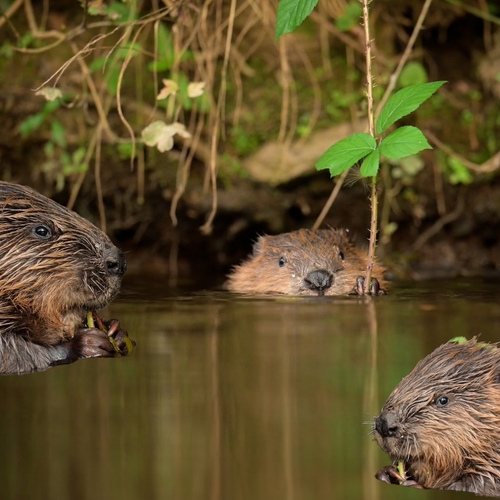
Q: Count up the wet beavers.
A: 3